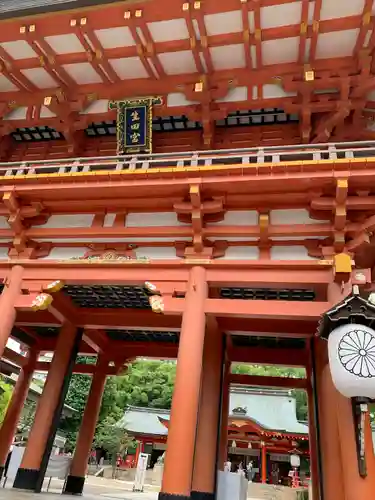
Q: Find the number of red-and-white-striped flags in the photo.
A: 0